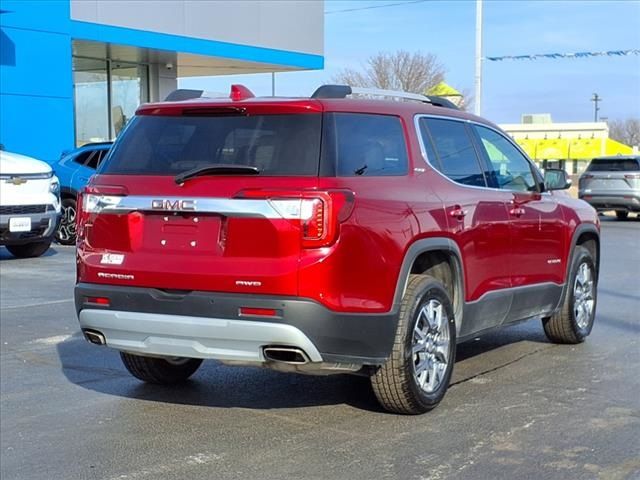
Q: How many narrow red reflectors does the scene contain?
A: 2